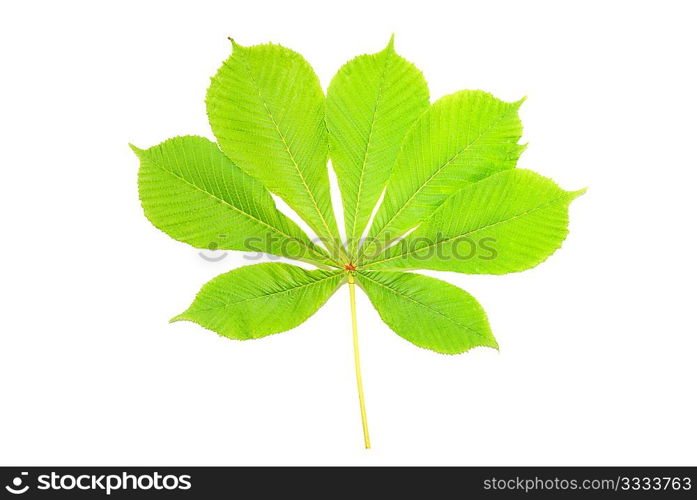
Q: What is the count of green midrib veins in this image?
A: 7